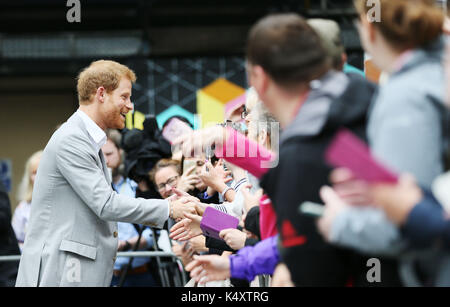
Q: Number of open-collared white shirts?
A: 1